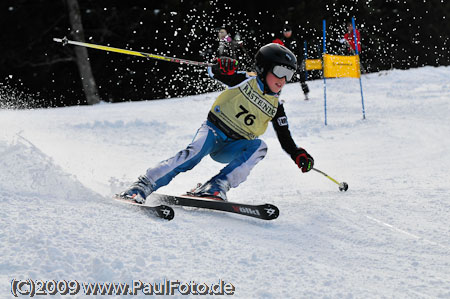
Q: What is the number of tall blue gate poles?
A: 2